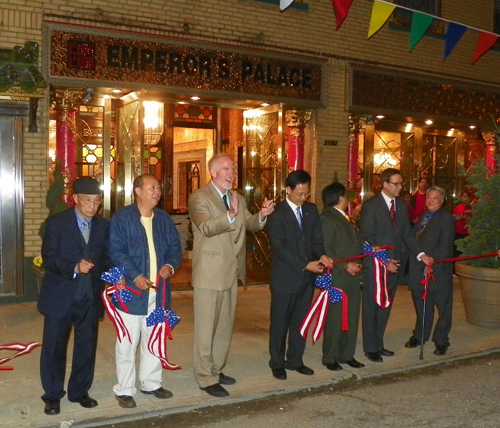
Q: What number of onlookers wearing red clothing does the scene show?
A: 3